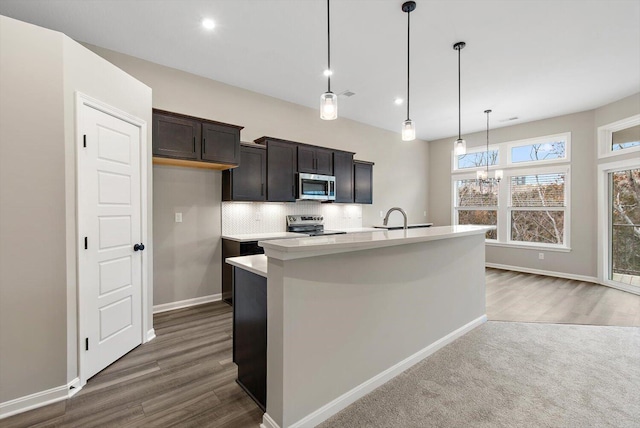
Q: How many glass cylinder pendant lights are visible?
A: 3